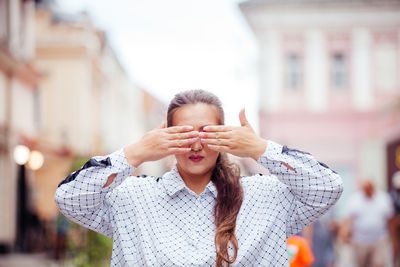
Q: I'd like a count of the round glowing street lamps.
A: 2